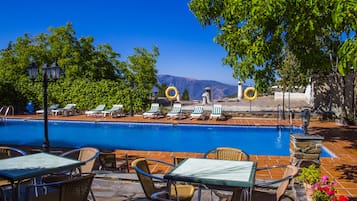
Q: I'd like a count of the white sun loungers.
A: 8